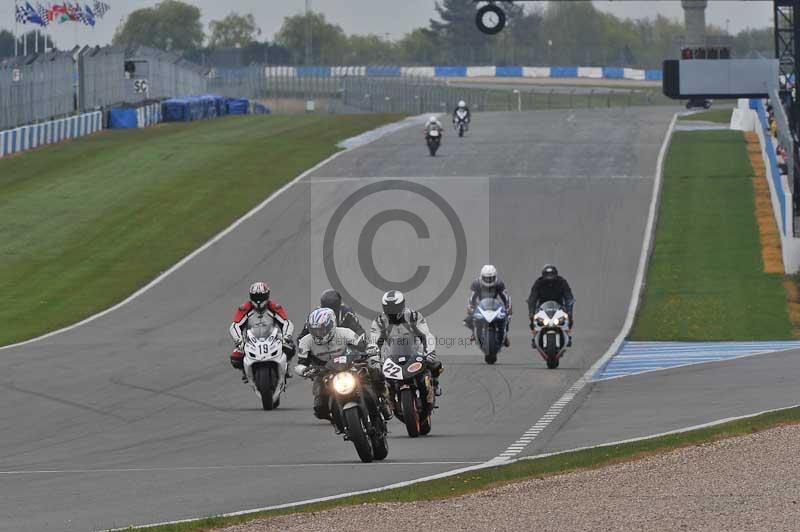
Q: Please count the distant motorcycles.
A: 2